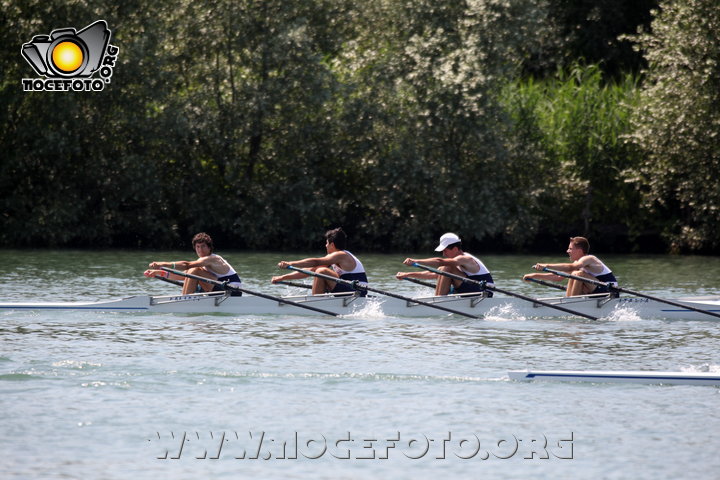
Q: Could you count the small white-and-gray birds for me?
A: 0